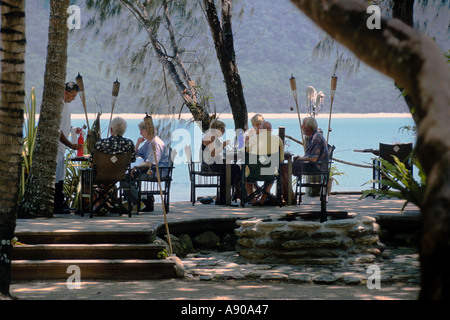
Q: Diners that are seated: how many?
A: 6